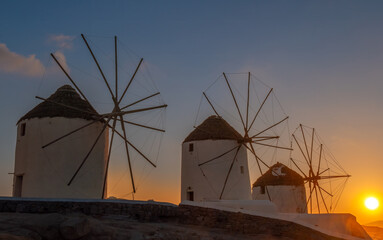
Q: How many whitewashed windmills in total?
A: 3